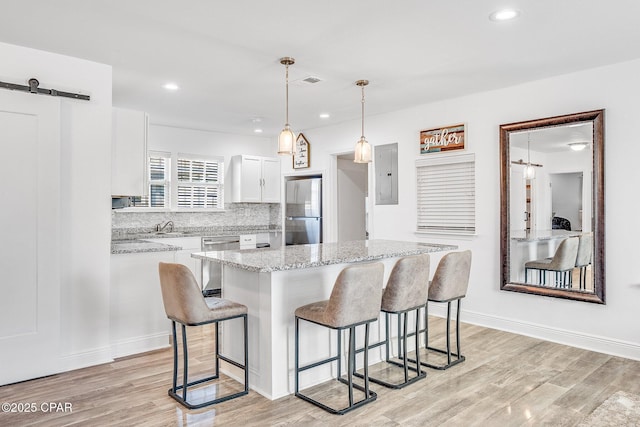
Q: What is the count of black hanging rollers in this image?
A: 1